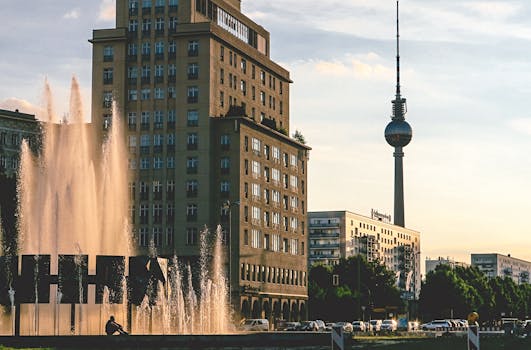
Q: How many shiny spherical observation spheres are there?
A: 1